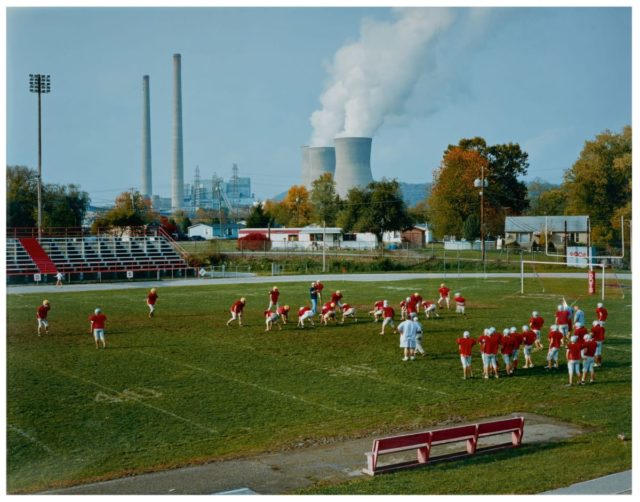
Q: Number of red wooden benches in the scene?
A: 1